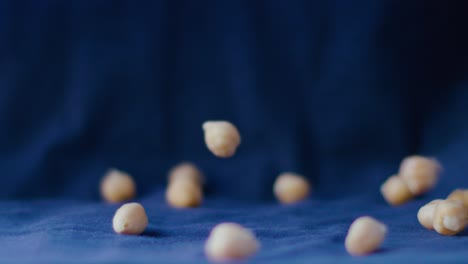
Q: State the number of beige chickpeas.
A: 13